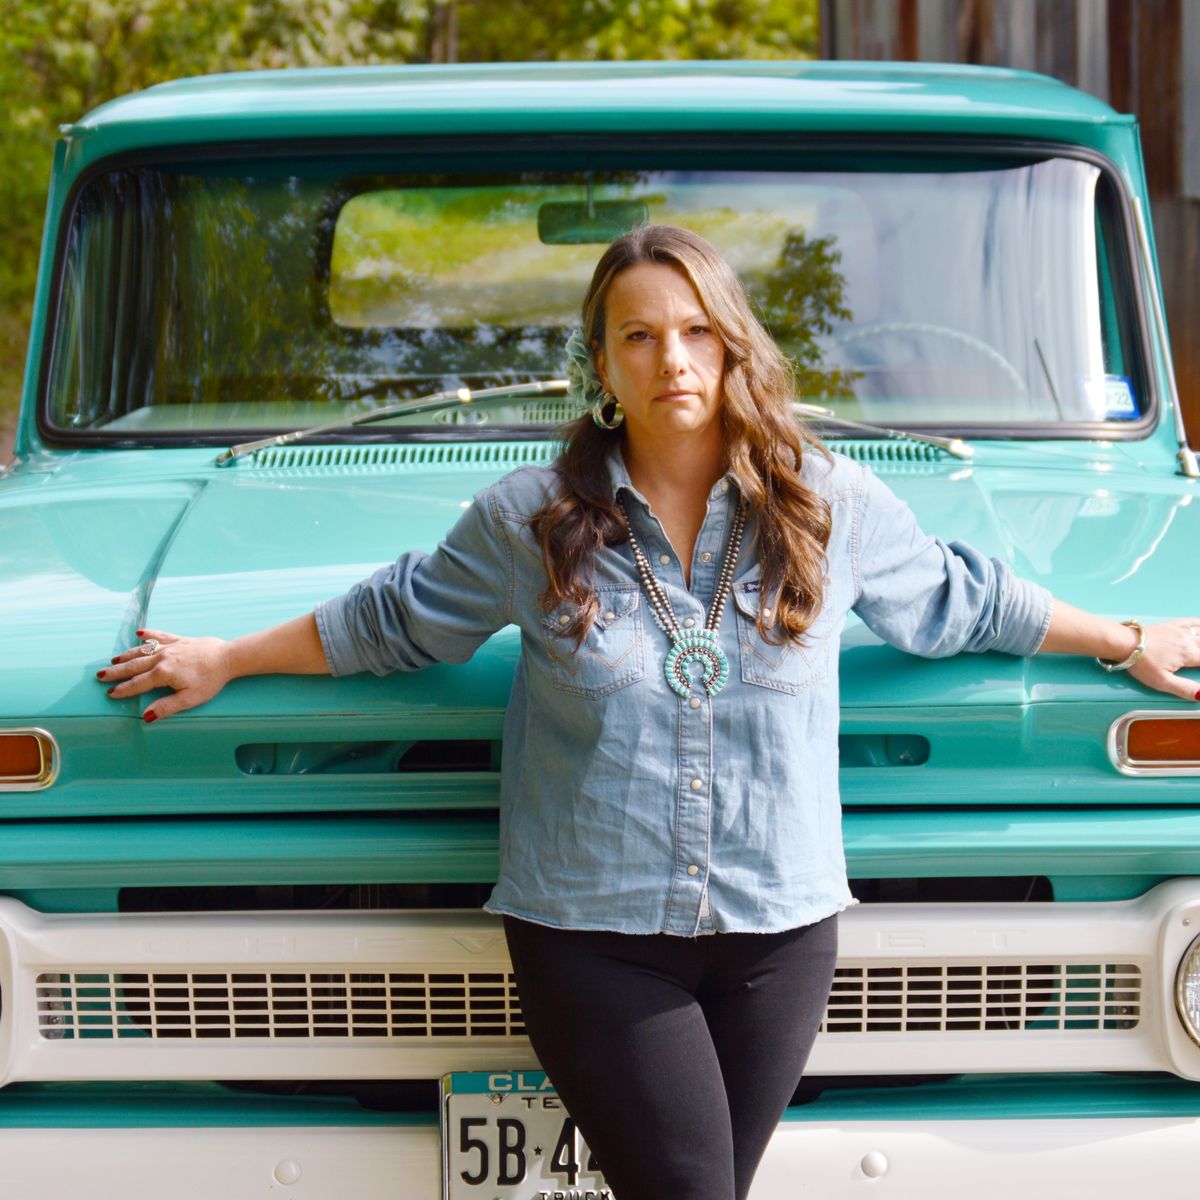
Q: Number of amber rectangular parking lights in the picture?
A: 2